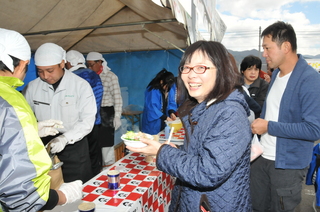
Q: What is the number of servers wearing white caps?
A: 4